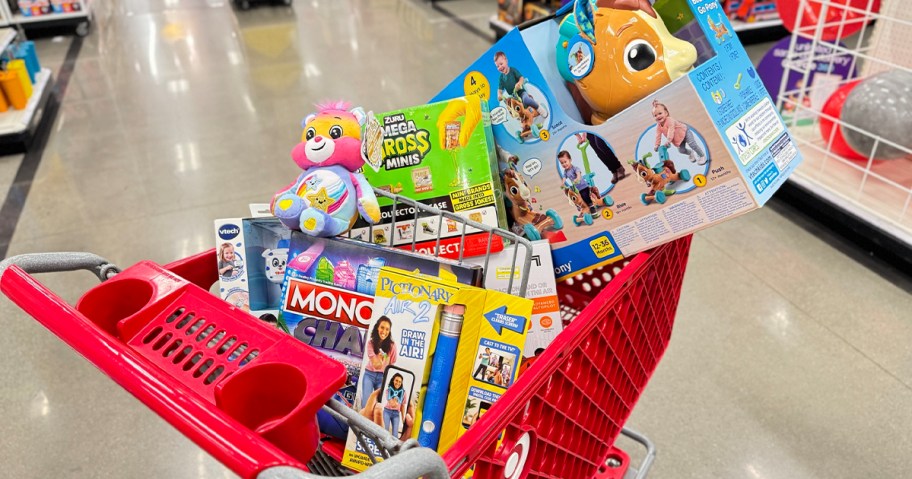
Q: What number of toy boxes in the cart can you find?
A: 6